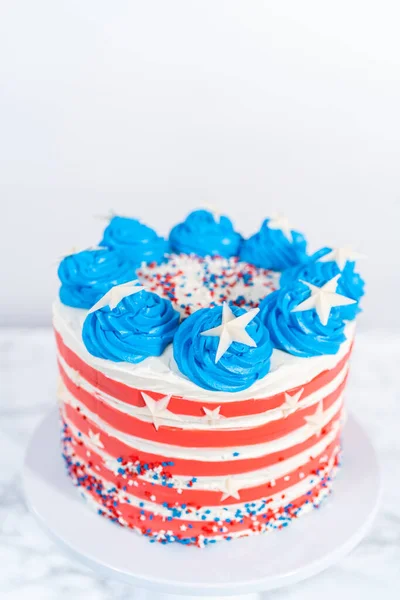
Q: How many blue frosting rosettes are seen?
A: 8